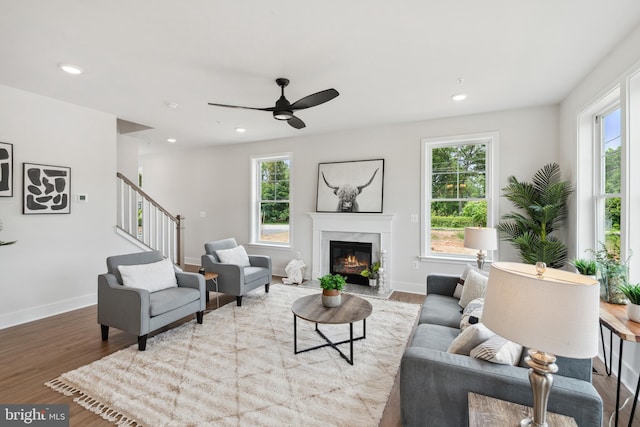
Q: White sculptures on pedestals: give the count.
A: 0